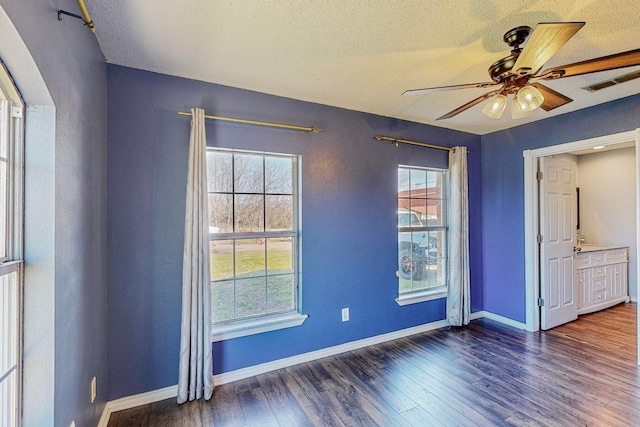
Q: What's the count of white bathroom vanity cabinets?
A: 1